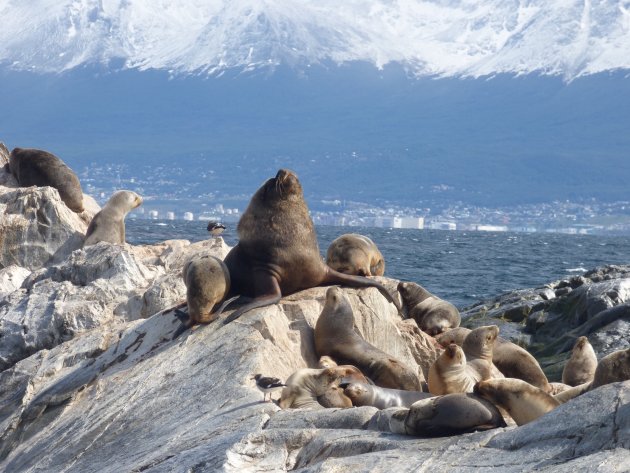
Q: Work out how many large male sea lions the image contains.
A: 1